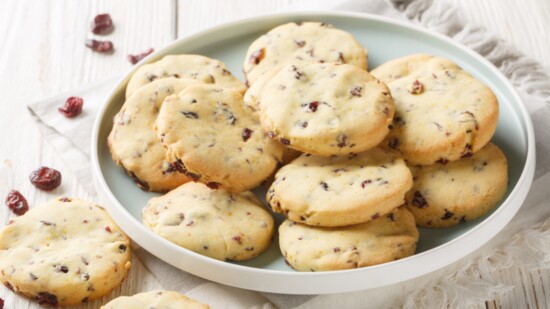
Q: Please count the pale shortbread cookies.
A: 14